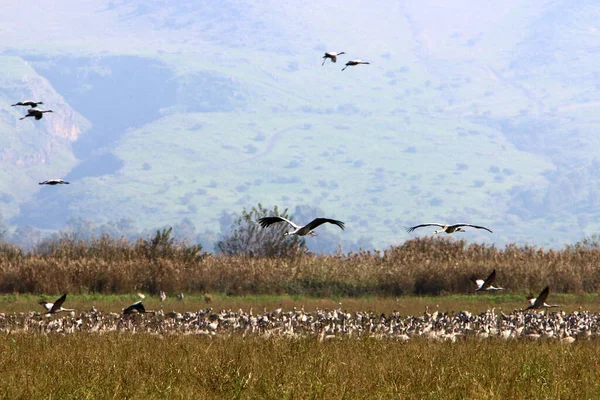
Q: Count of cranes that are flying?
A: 11